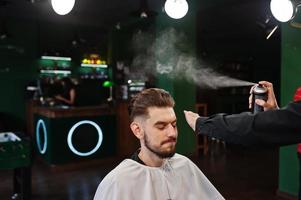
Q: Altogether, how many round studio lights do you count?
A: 3